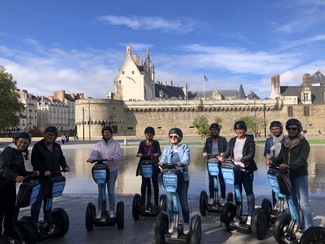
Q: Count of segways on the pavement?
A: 9